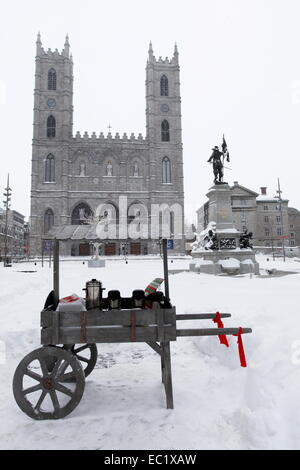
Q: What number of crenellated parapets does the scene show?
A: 3